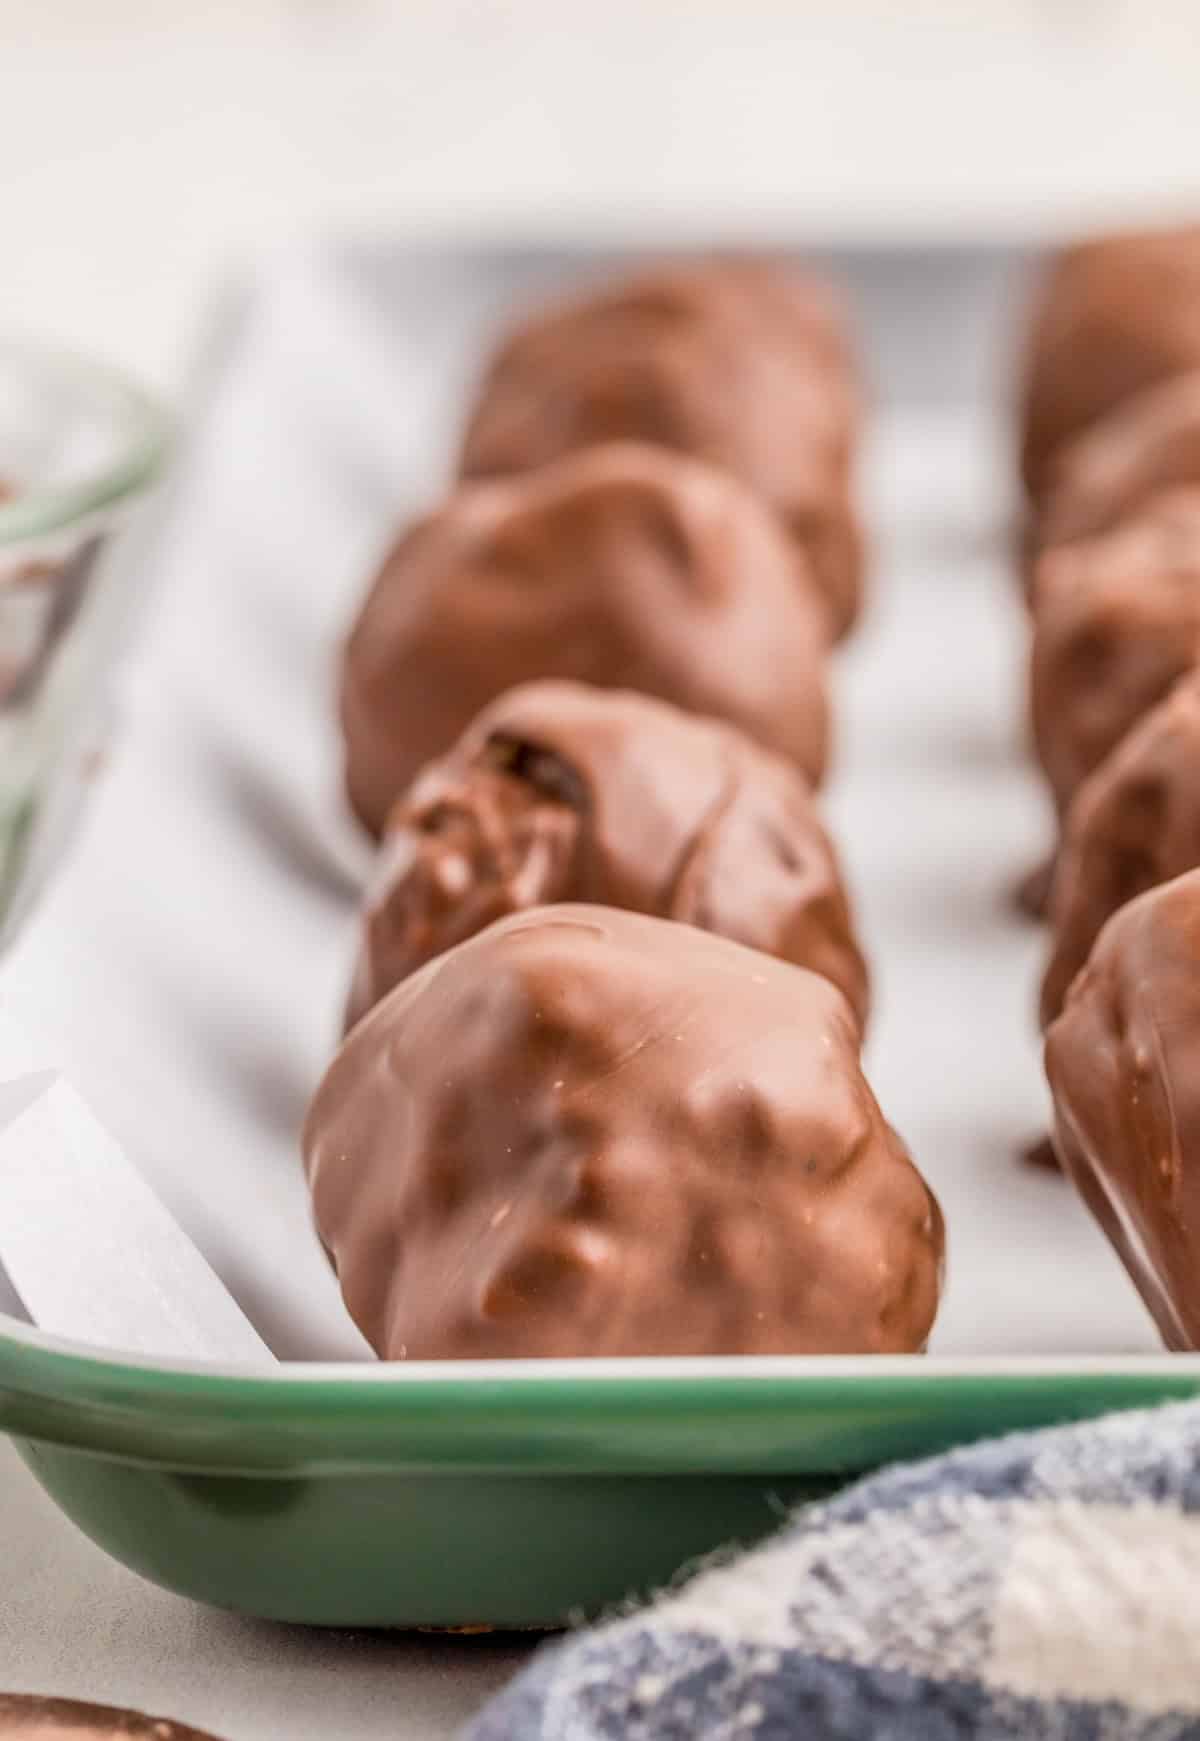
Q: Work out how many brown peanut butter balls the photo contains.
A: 9